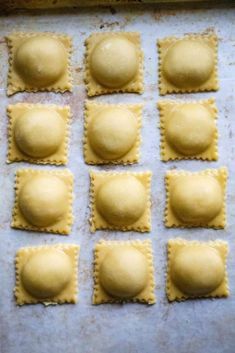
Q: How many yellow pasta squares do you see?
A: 12